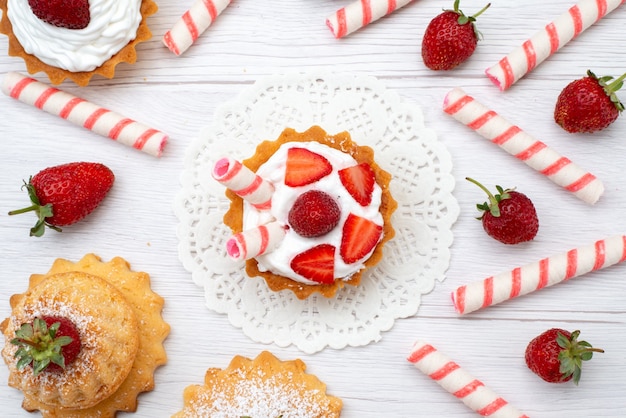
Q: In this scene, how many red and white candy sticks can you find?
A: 9